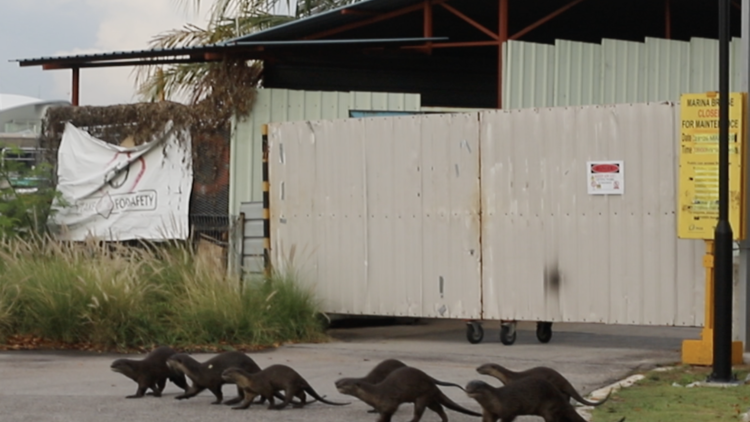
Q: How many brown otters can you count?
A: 7